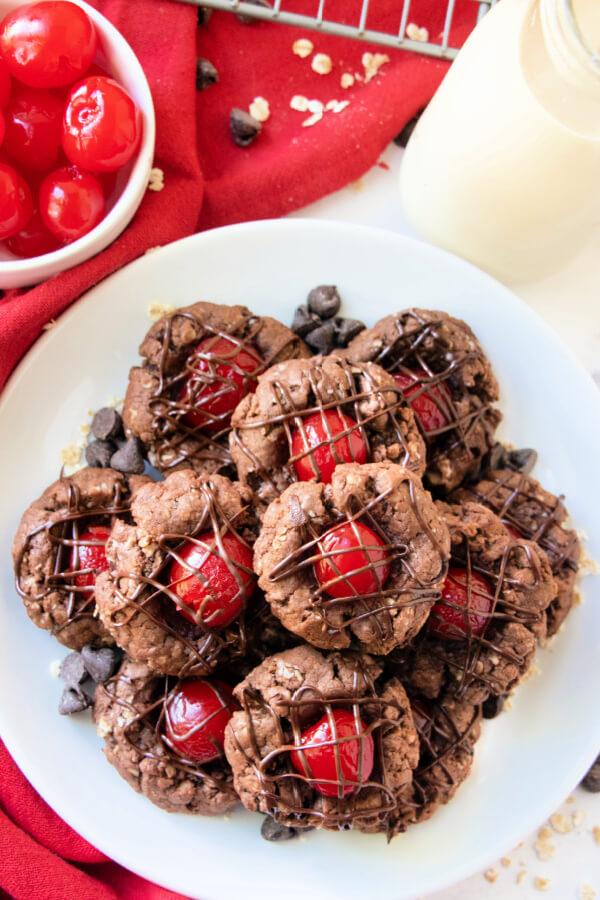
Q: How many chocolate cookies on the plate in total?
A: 11